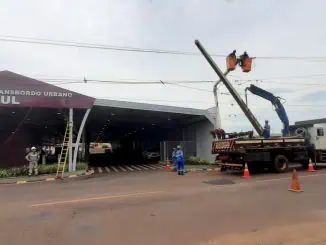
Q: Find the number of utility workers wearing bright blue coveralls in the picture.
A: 3